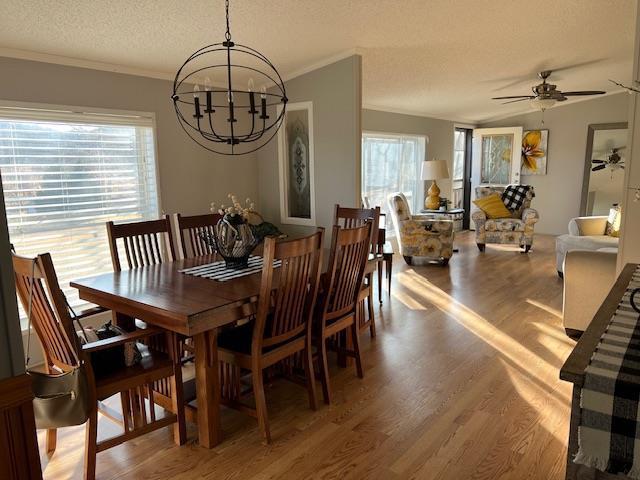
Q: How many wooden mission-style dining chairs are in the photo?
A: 6